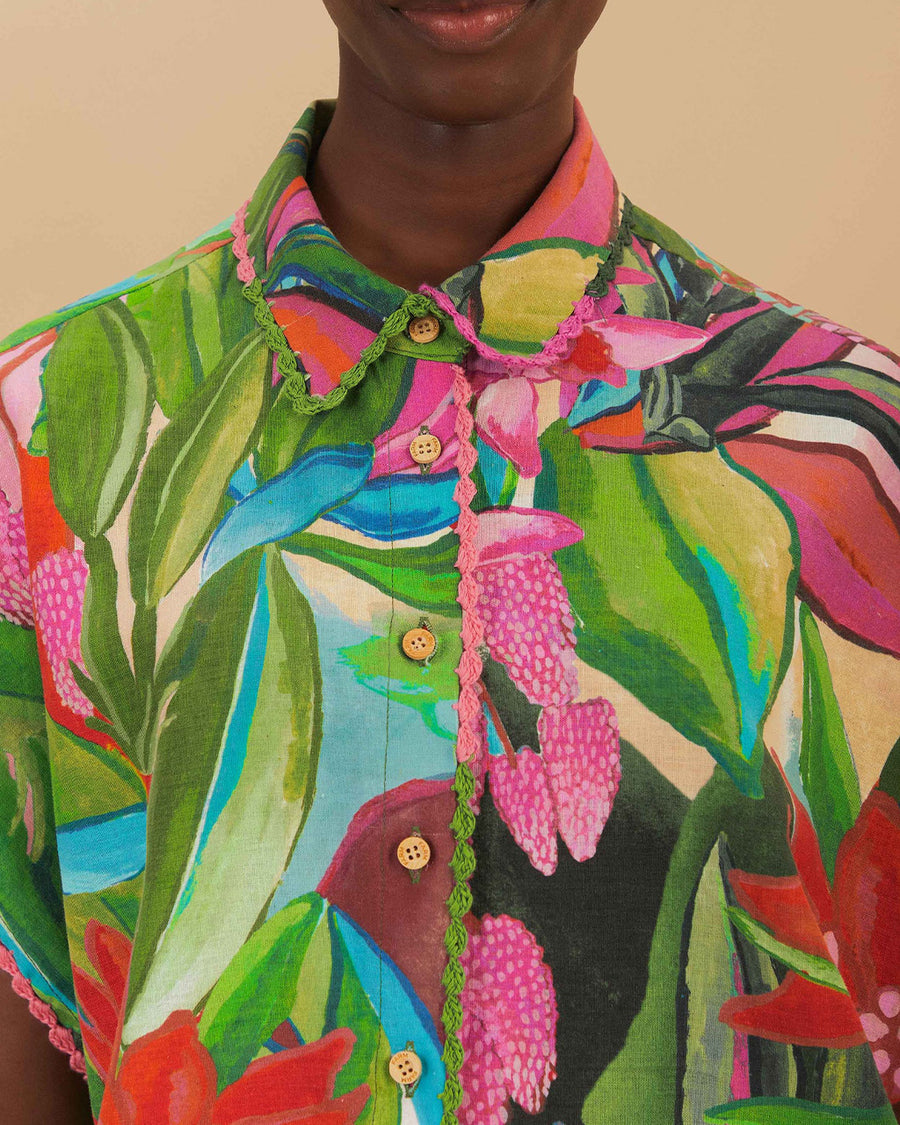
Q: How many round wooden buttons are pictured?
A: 5